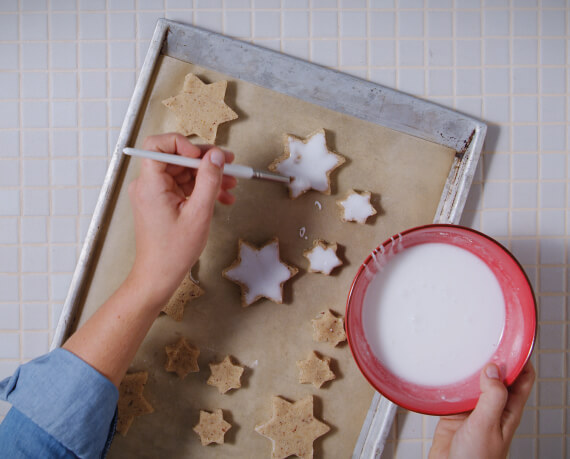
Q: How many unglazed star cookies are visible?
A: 9